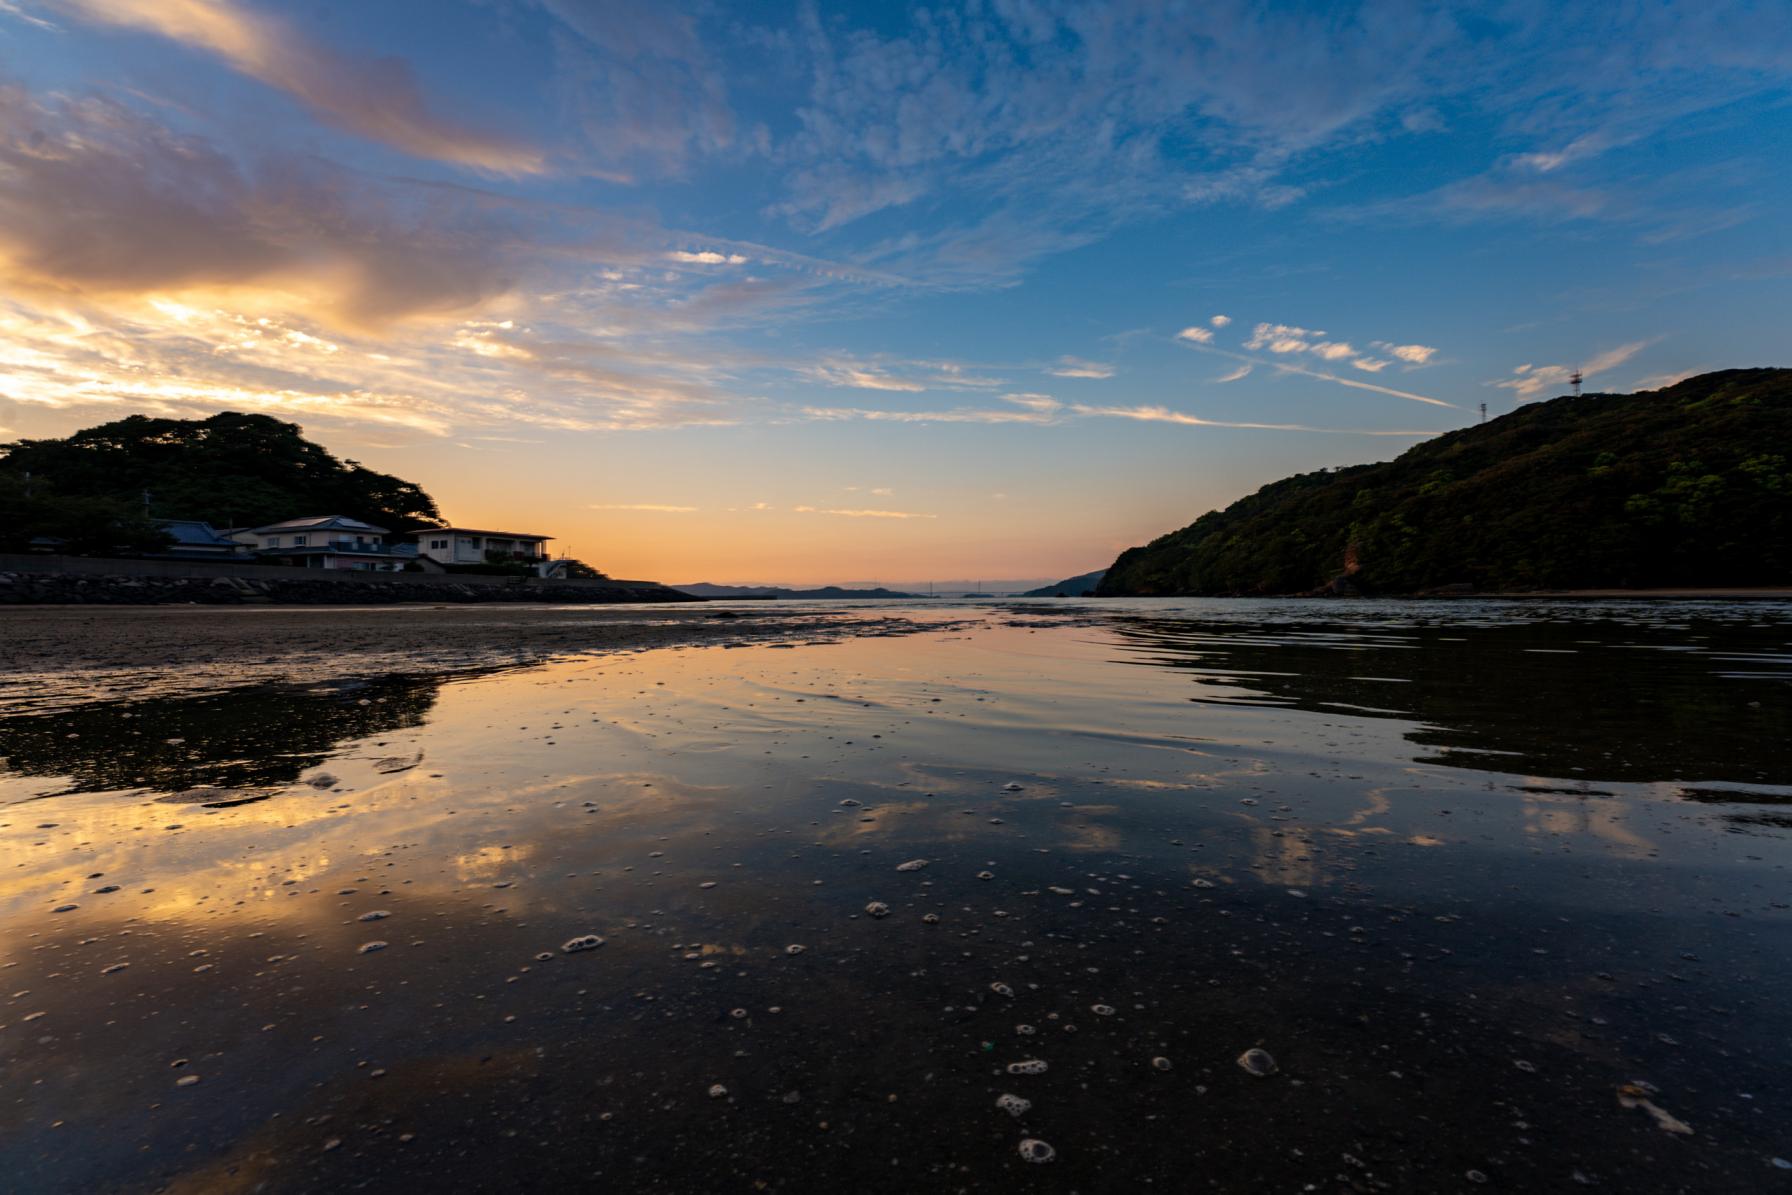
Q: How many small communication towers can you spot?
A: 2